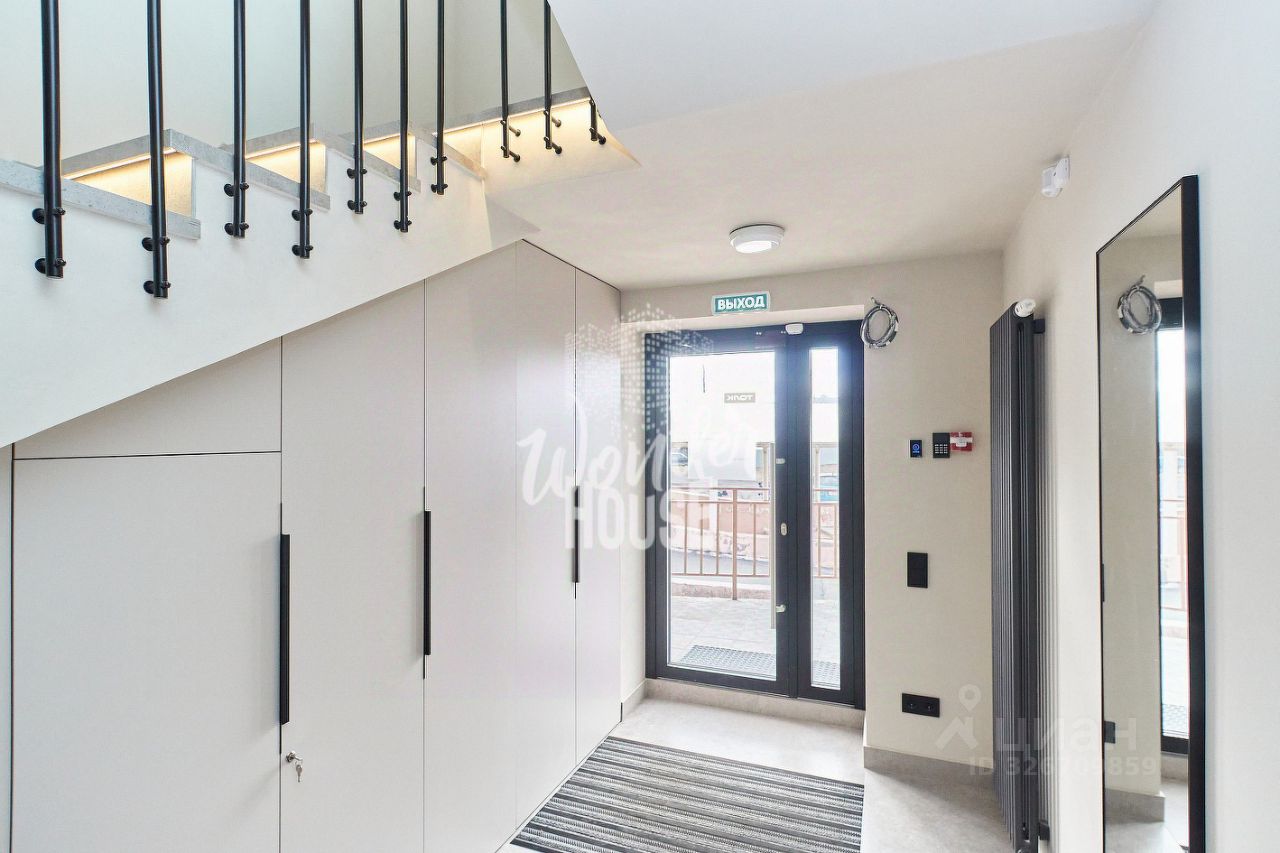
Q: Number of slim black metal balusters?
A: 10